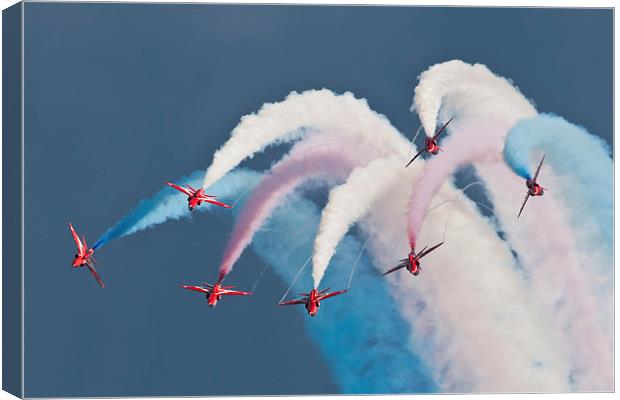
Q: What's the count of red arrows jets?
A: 7